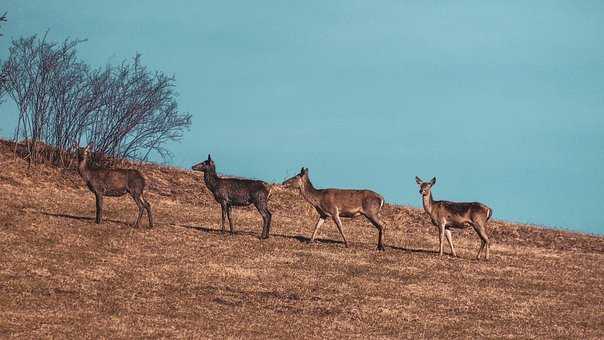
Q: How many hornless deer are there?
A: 4